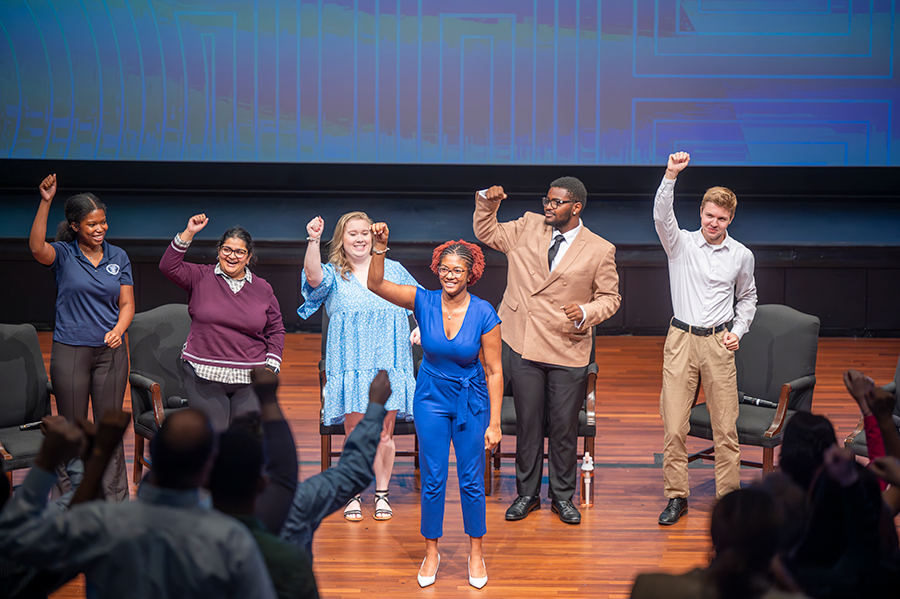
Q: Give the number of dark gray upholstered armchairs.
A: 6